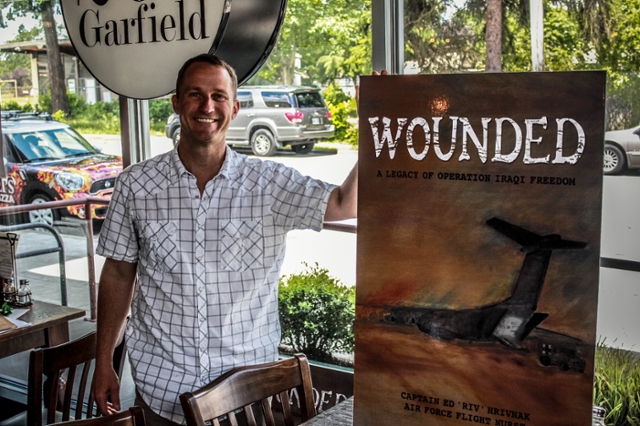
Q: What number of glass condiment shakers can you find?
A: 2